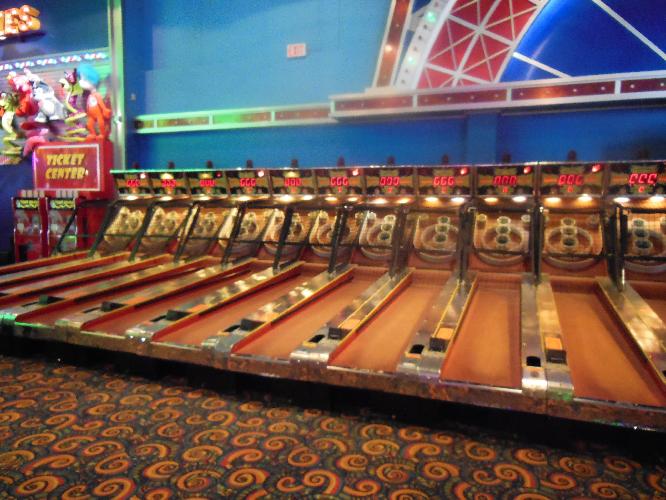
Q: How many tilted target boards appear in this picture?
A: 11